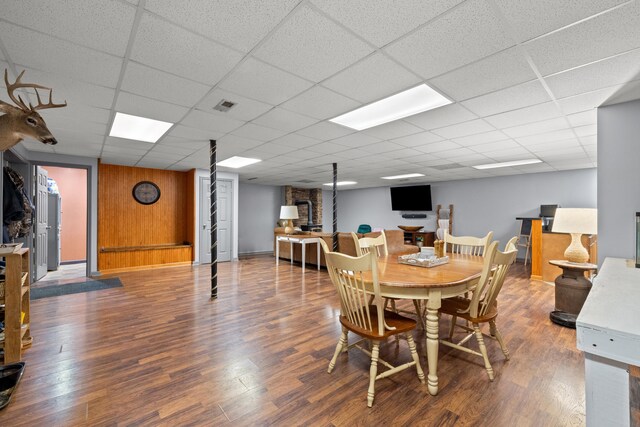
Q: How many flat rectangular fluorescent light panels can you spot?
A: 6